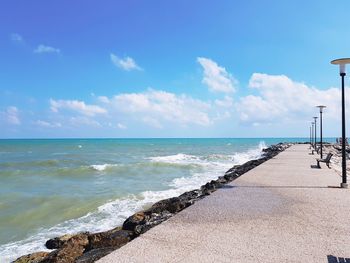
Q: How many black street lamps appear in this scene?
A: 5